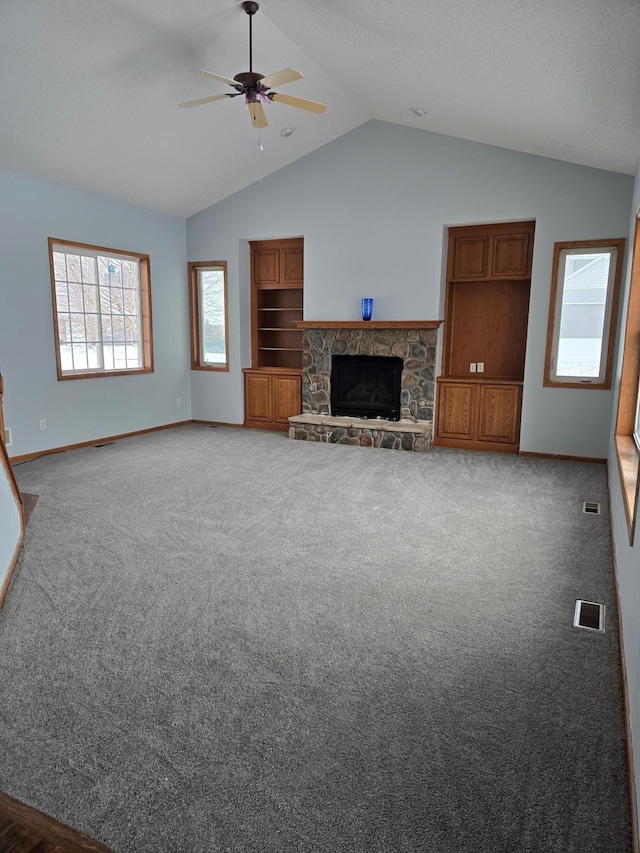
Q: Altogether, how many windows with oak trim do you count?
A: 4